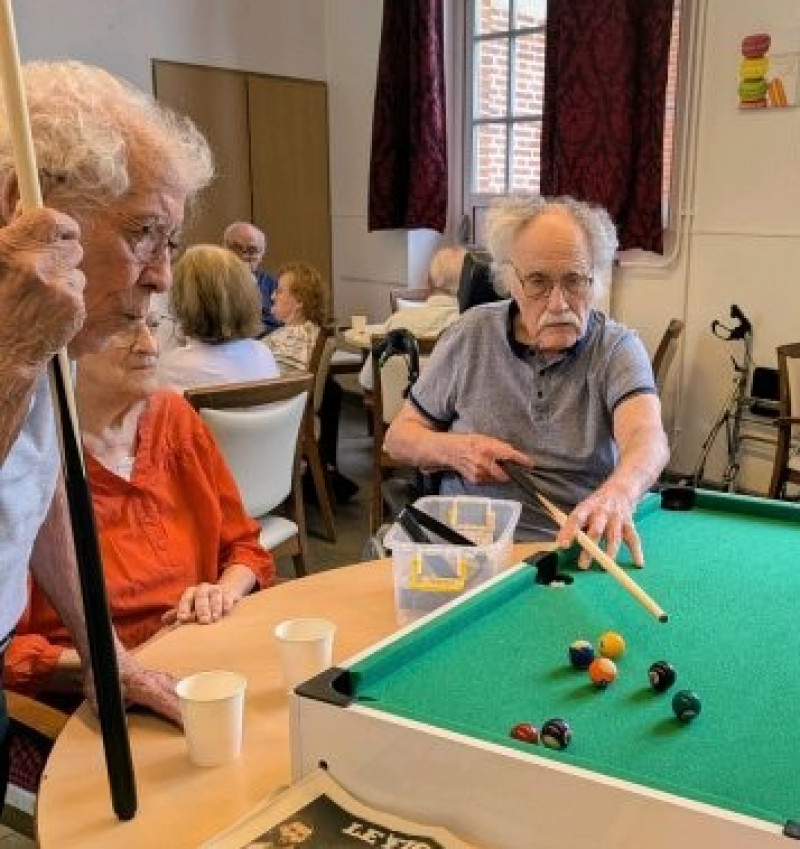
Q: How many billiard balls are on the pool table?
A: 7